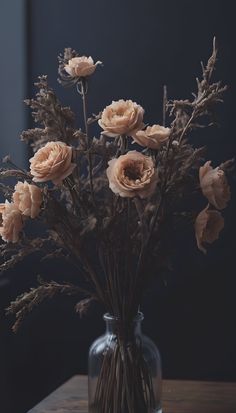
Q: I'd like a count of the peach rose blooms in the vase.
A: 9